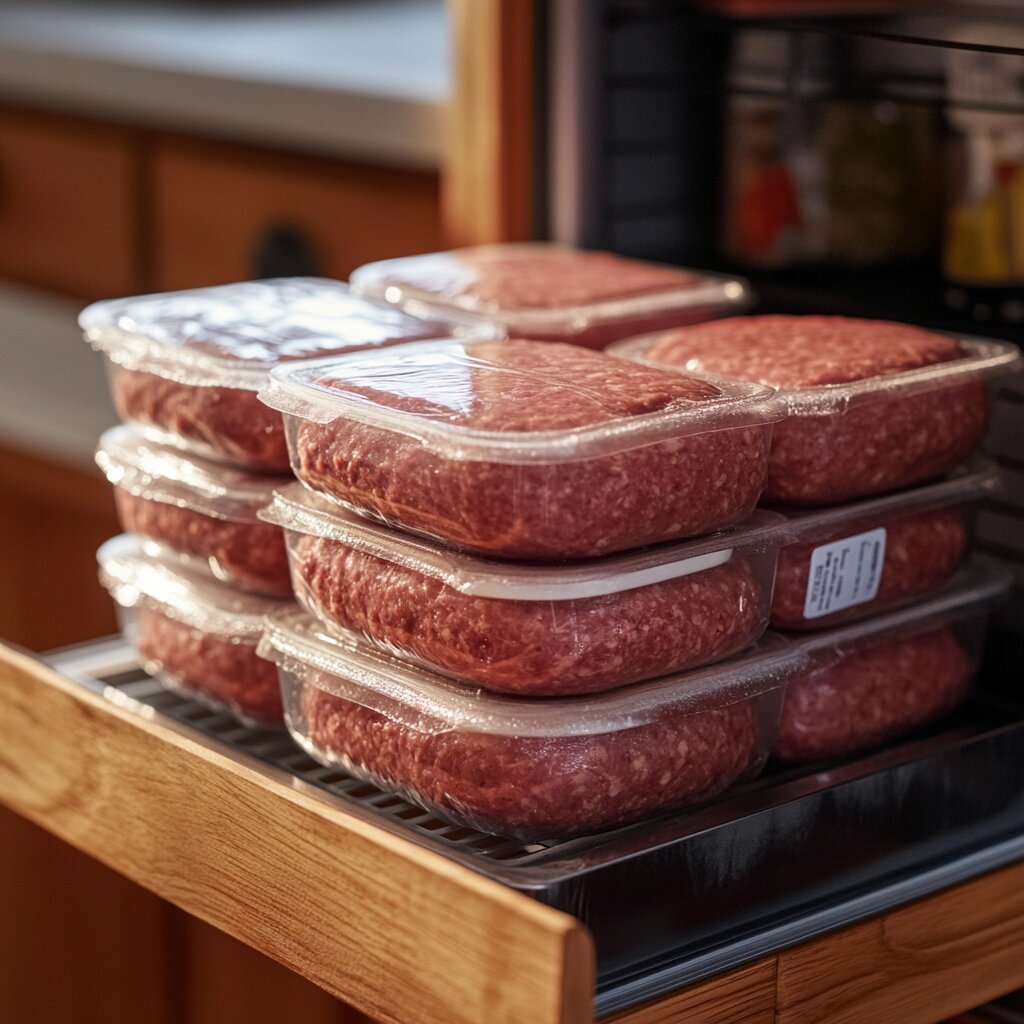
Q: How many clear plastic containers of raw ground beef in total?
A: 10